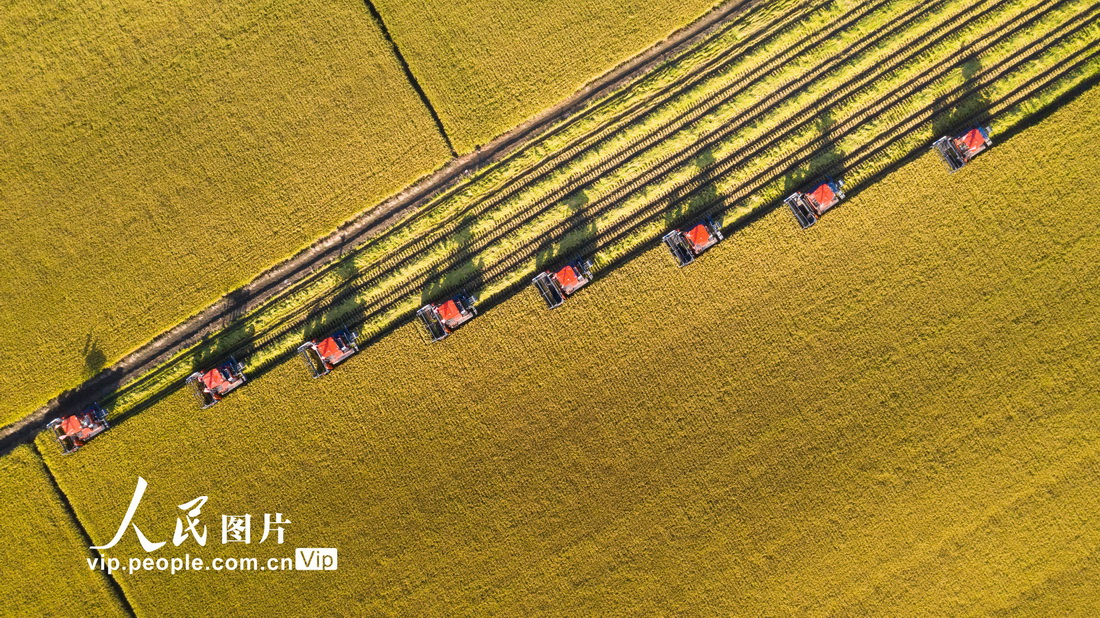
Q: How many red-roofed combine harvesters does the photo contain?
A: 8